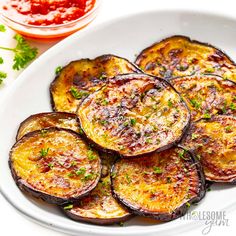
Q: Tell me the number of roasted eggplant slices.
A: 9